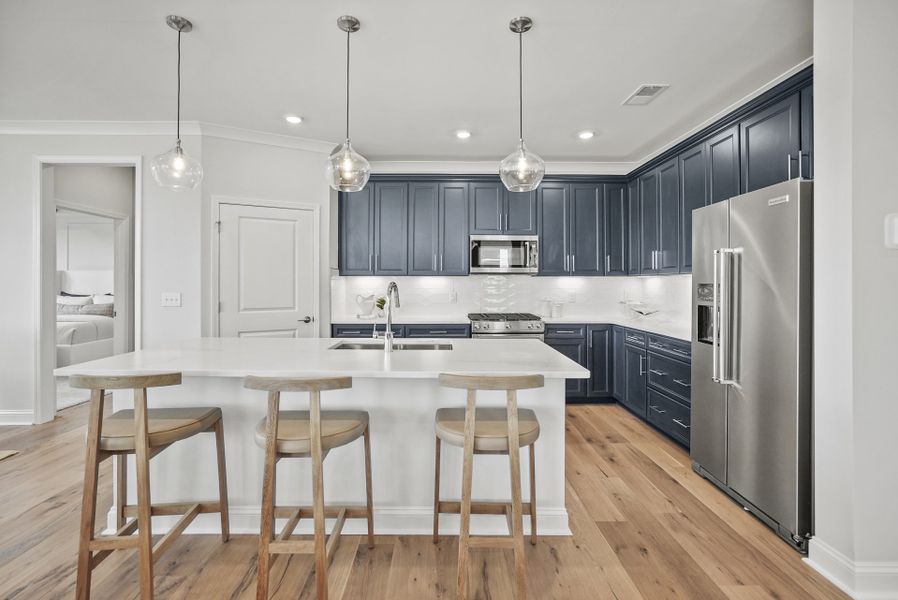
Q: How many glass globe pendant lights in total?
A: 3